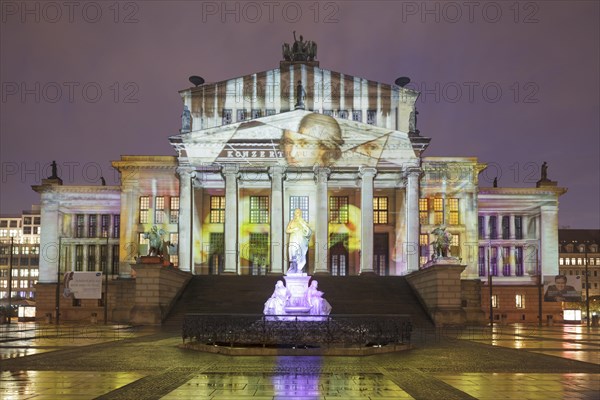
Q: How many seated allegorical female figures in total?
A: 2